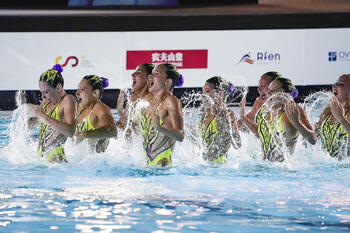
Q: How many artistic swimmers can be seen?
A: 8